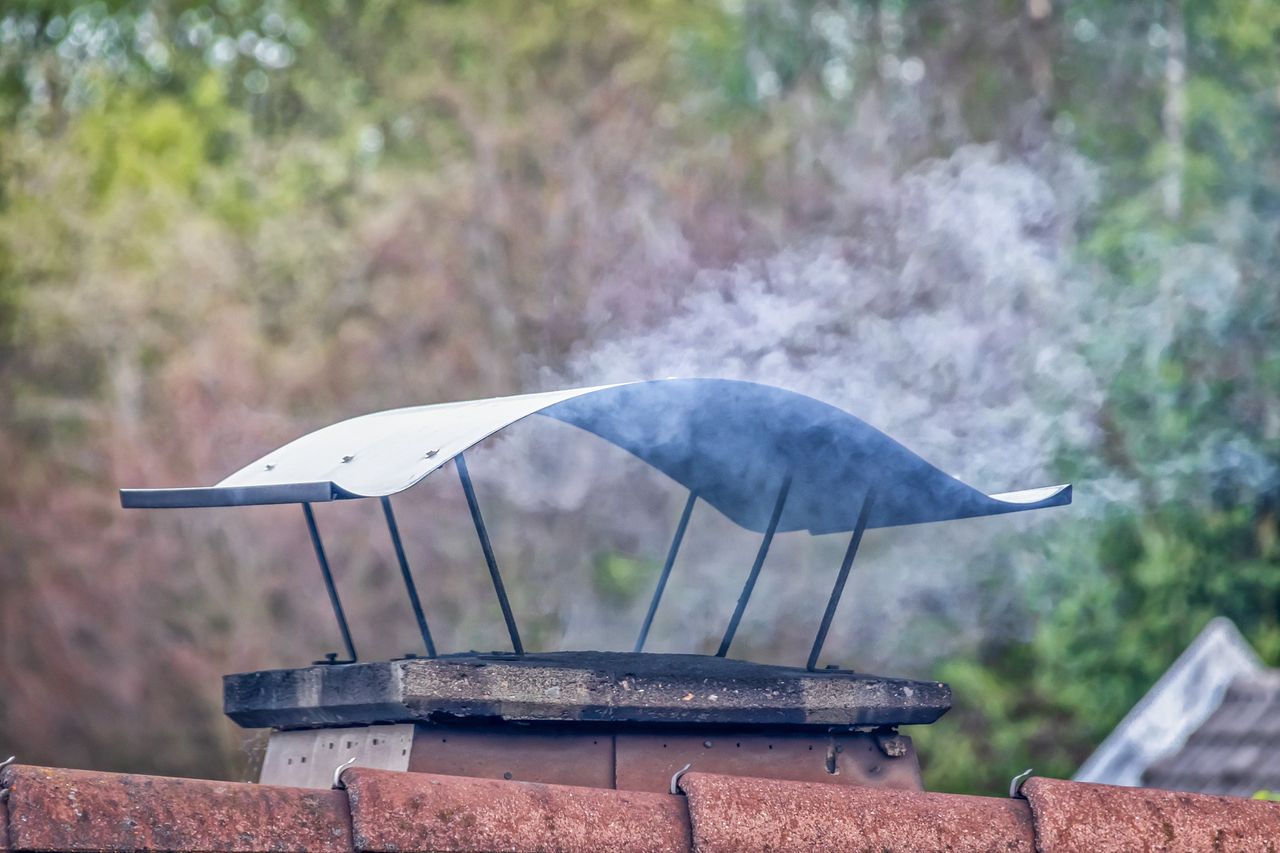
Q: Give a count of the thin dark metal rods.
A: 6